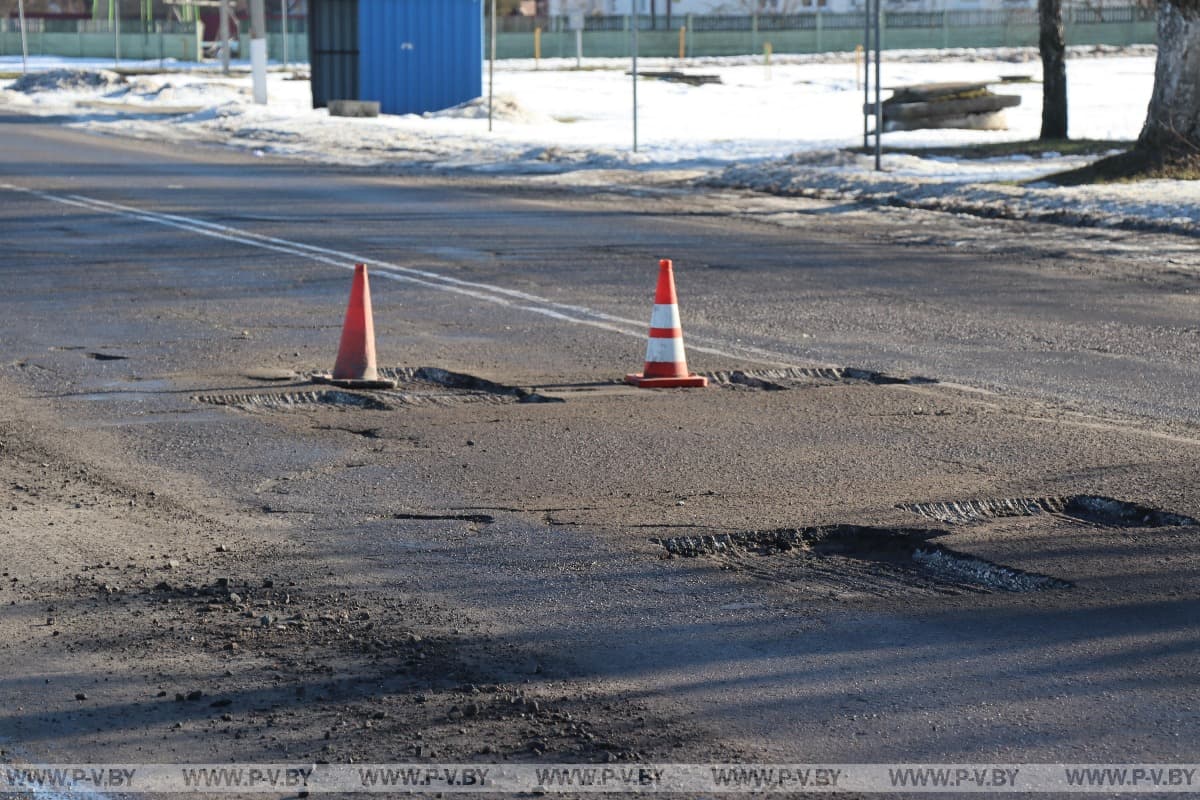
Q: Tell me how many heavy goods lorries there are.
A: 0